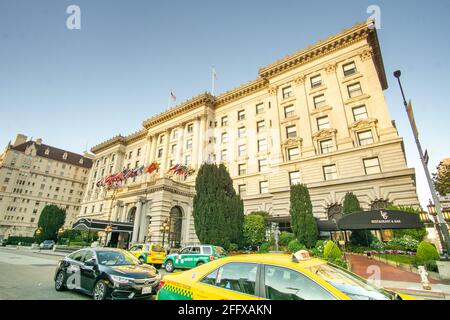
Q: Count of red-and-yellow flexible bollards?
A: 0